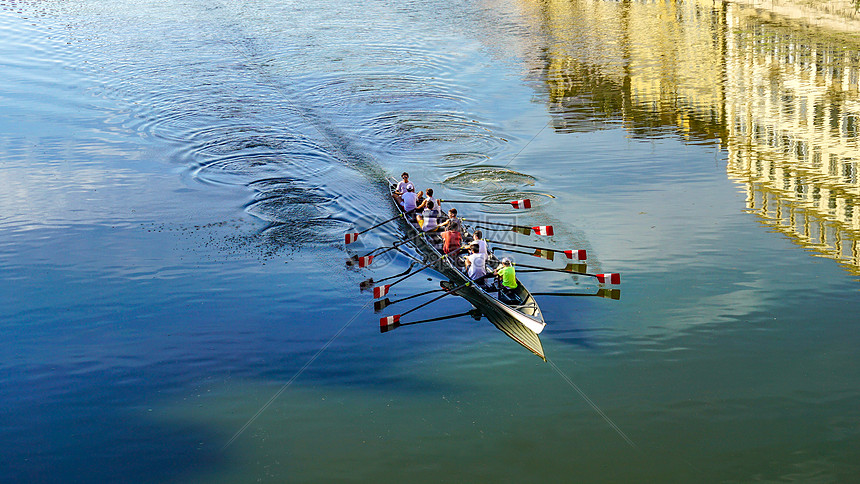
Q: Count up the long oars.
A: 8